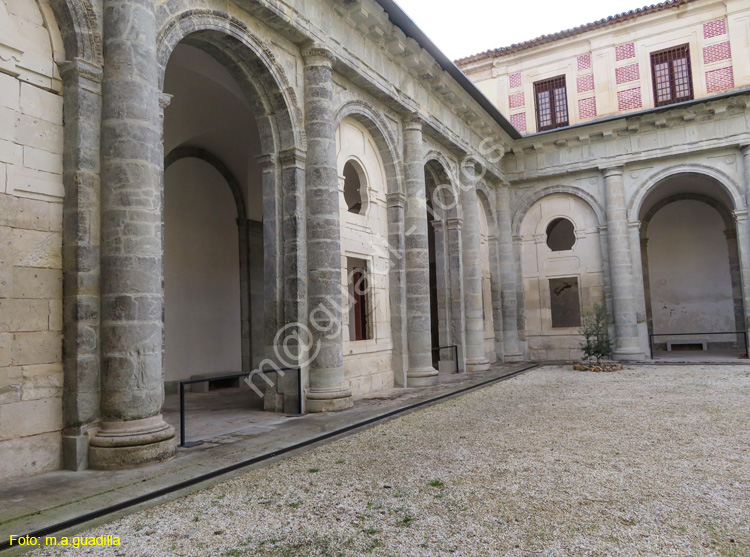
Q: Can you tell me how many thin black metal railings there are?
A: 3